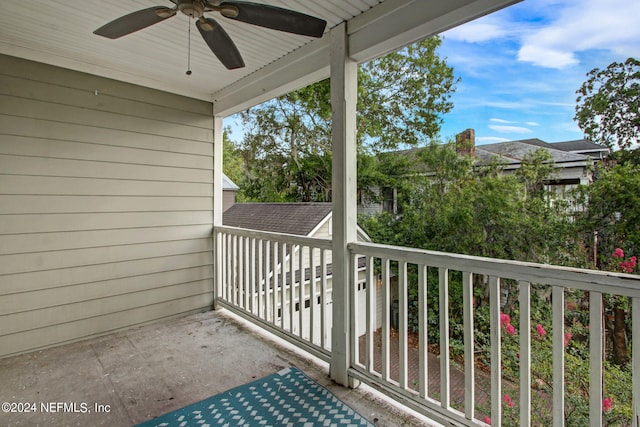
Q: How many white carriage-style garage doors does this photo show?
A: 2